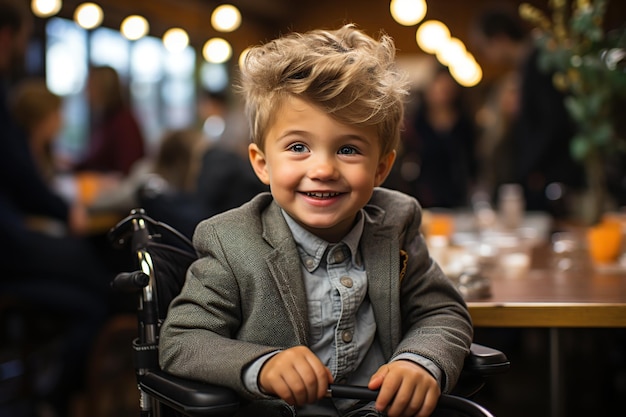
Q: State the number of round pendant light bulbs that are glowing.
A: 11